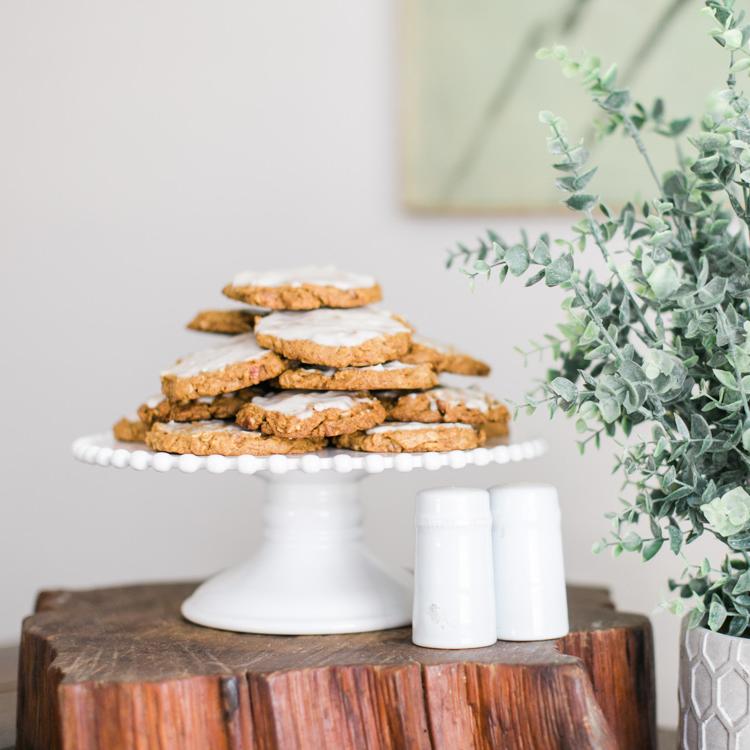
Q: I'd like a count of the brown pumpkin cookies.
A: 13